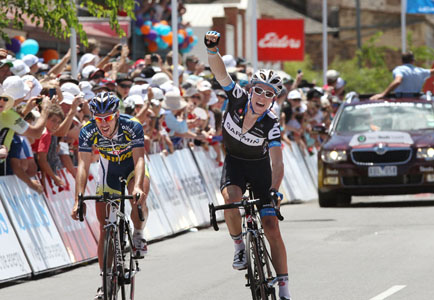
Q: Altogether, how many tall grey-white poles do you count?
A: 5